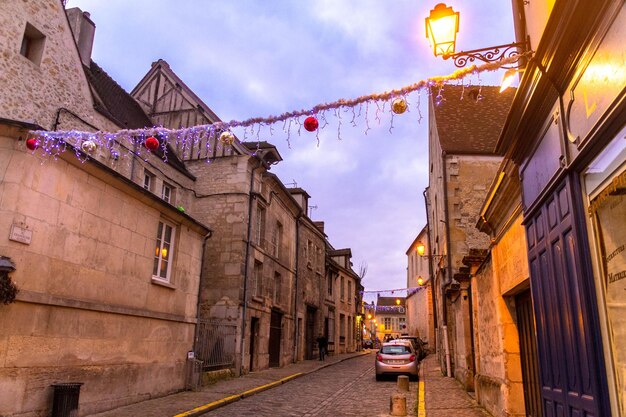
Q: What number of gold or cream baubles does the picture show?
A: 3